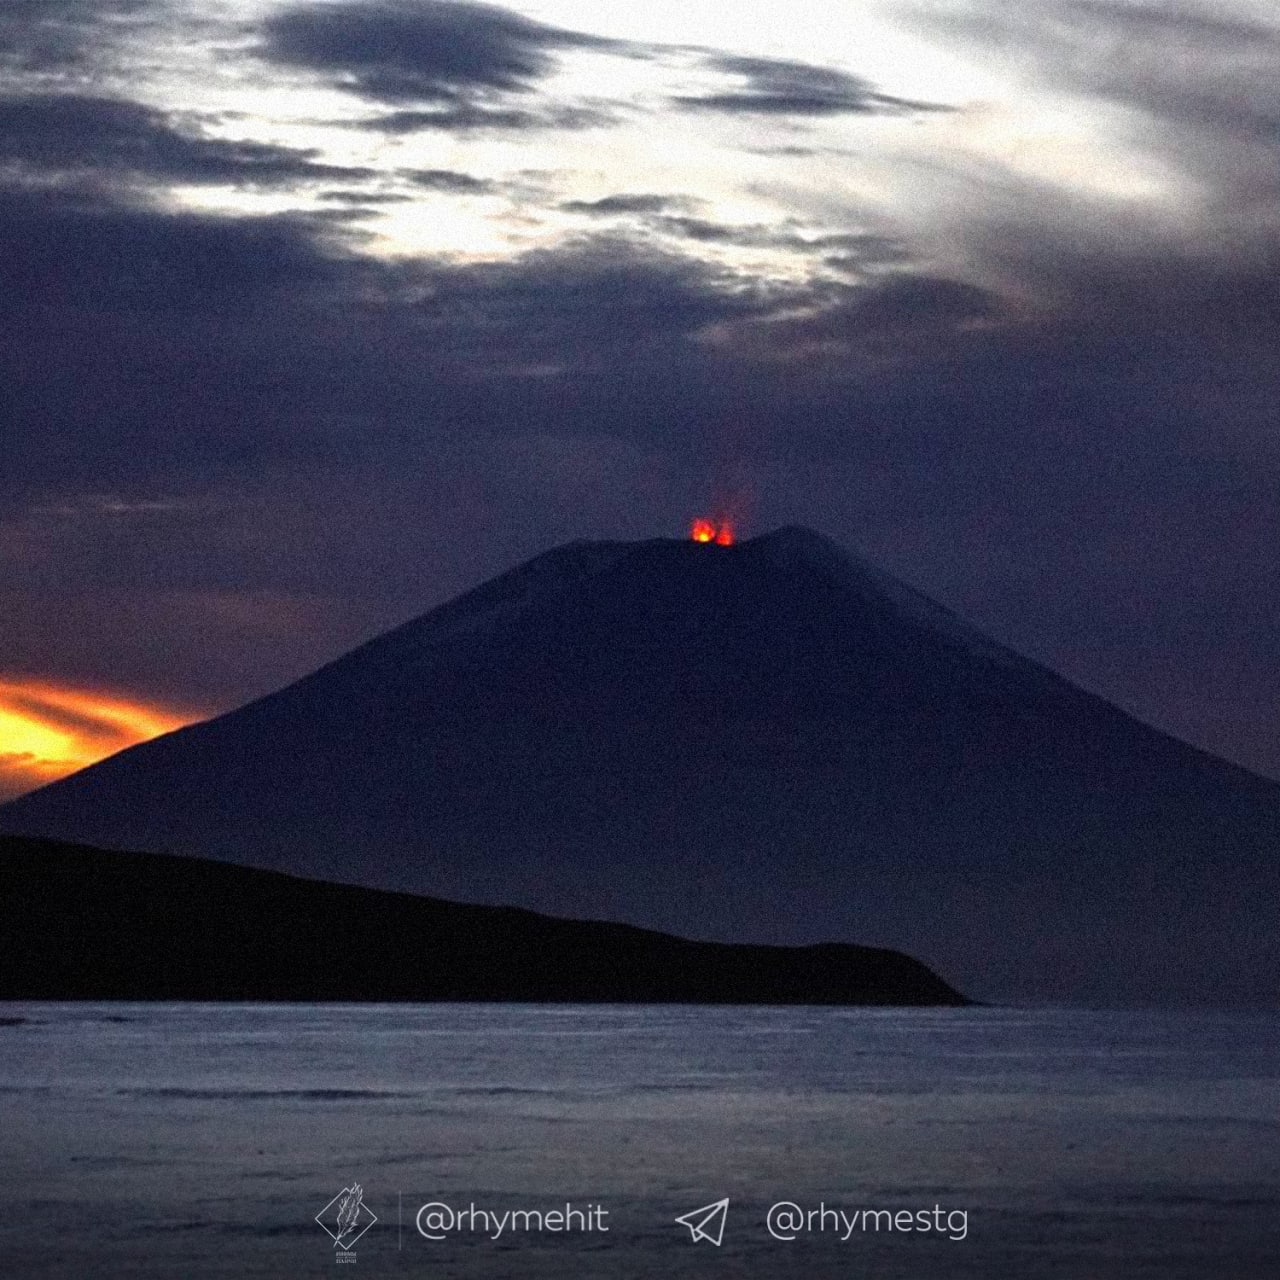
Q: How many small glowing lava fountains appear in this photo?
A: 2